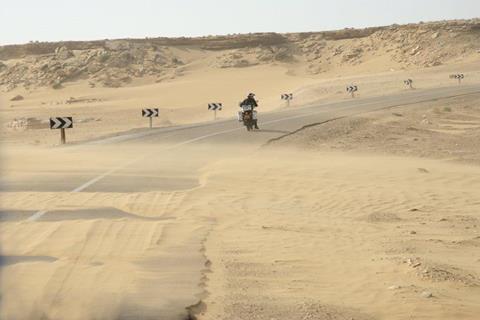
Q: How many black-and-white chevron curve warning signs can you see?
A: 7